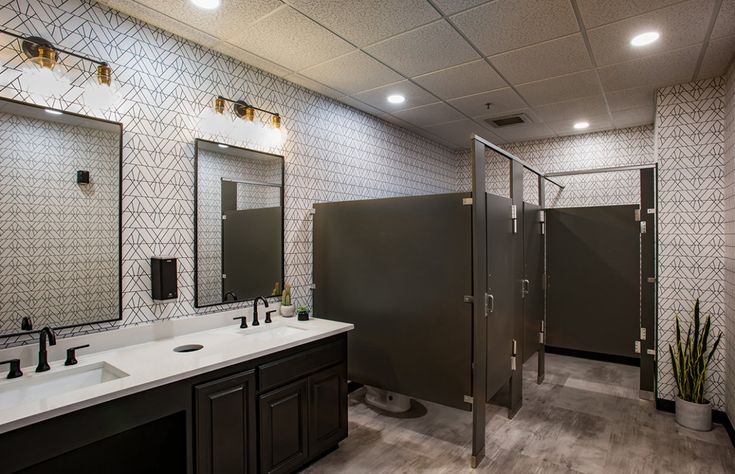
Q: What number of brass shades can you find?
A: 5